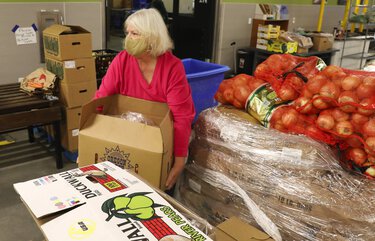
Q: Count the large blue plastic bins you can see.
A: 1